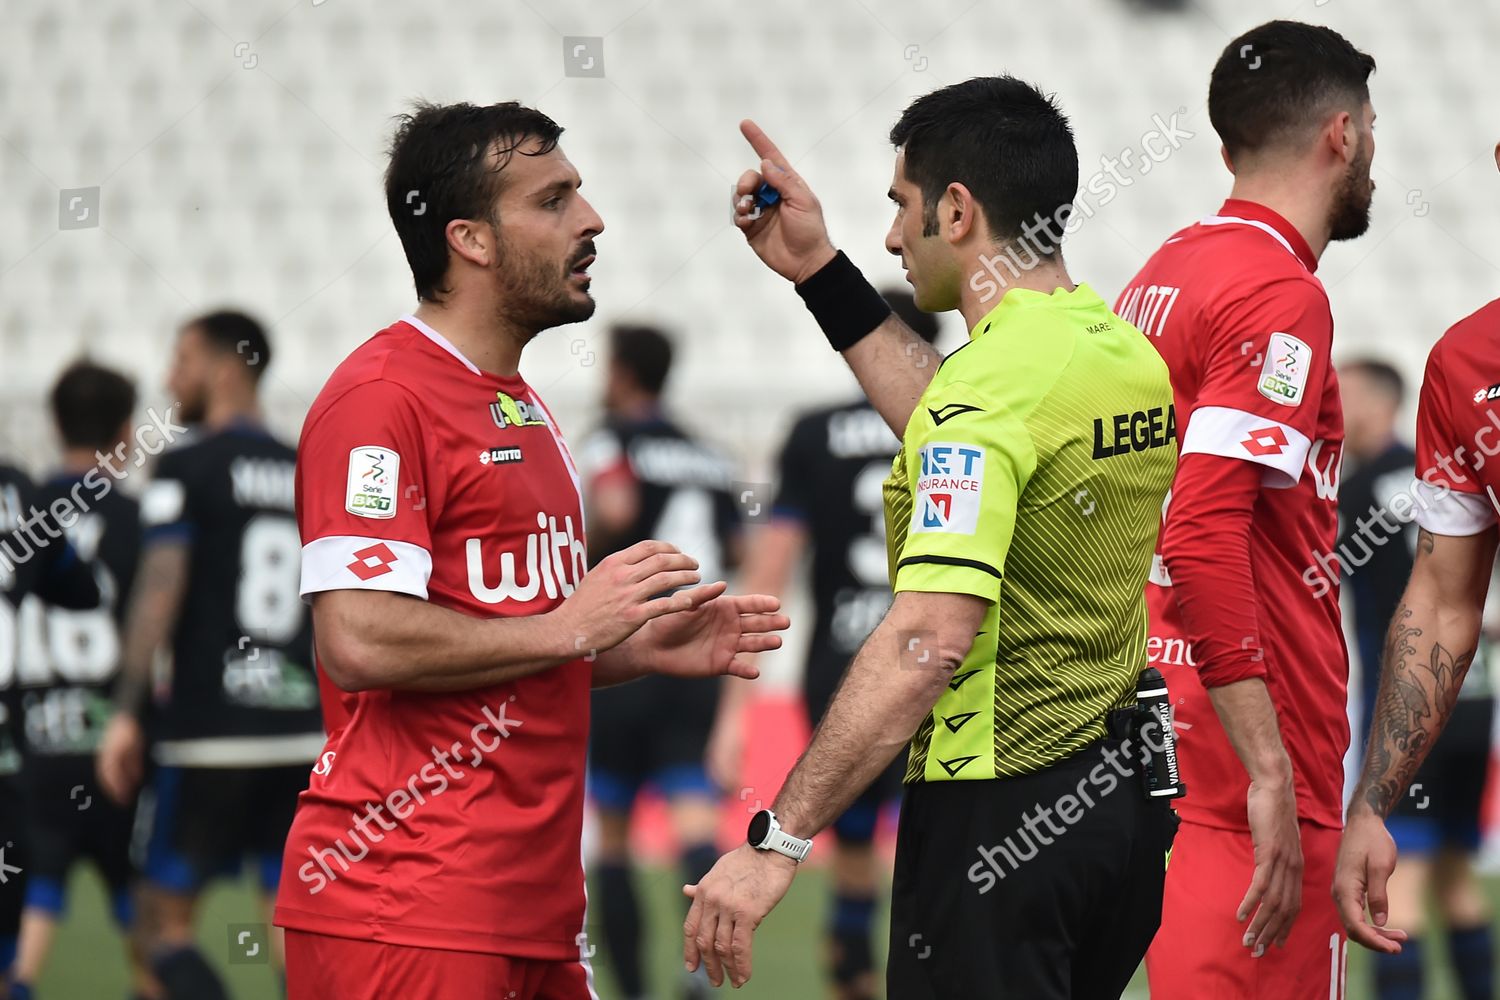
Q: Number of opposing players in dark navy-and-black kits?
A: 6